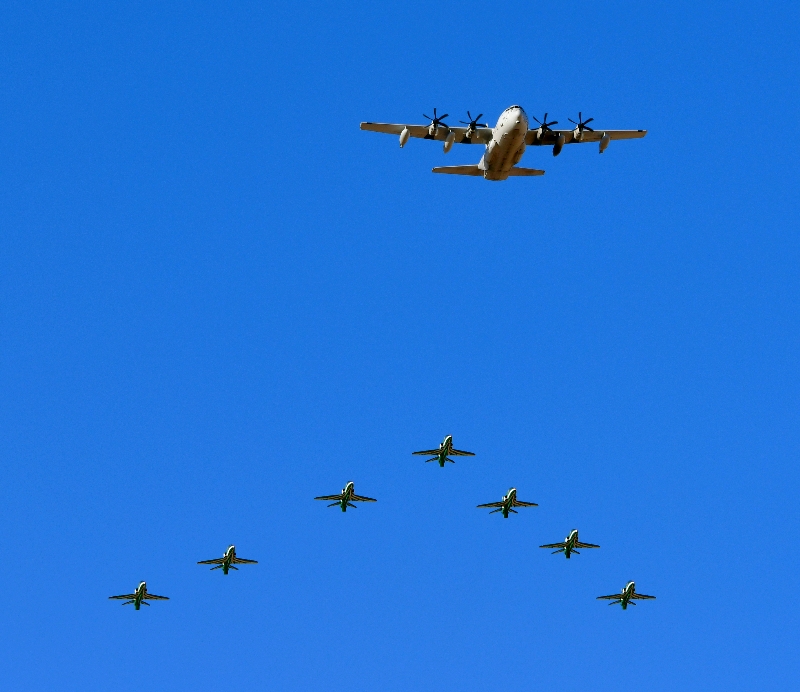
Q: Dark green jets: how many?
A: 7